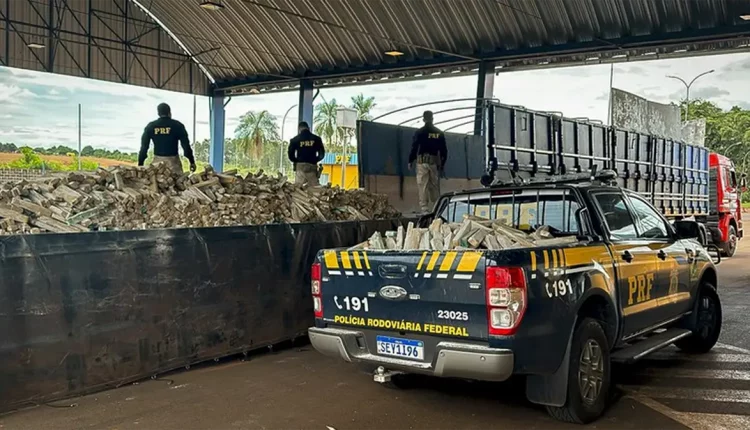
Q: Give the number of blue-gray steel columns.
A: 3